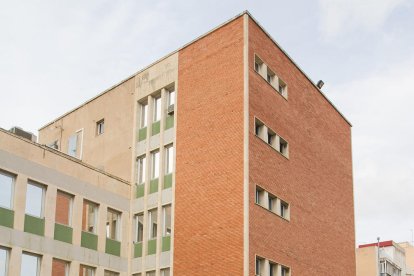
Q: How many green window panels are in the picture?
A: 14